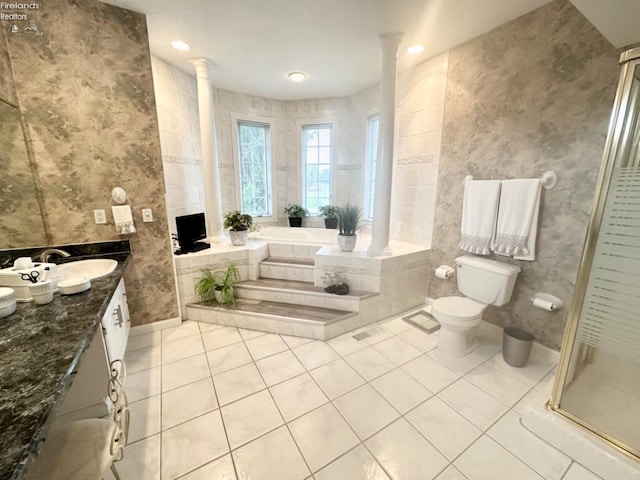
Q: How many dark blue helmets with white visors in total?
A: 0